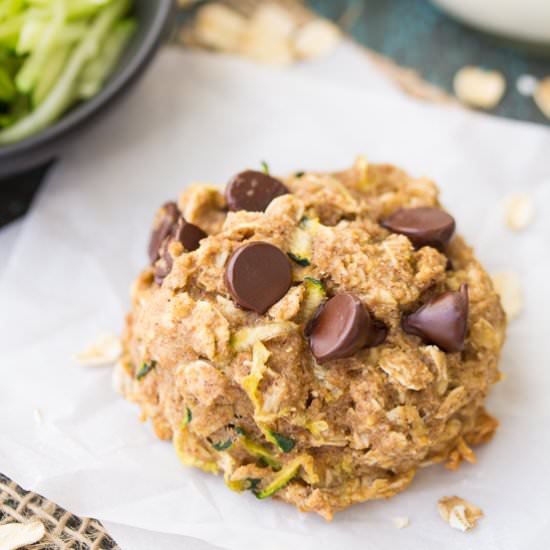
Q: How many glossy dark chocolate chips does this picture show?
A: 7